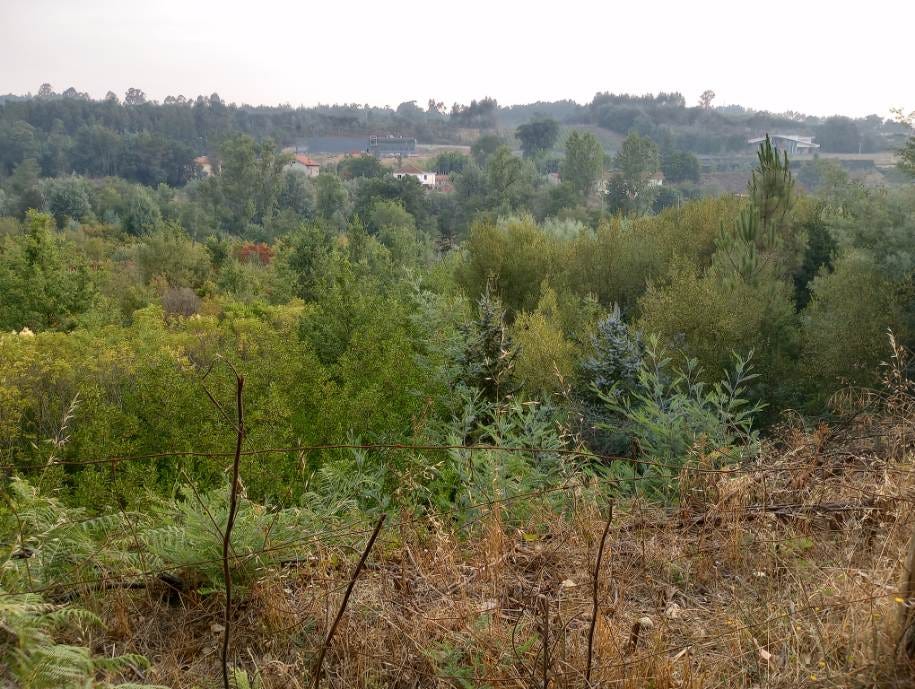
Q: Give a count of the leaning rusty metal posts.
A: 3